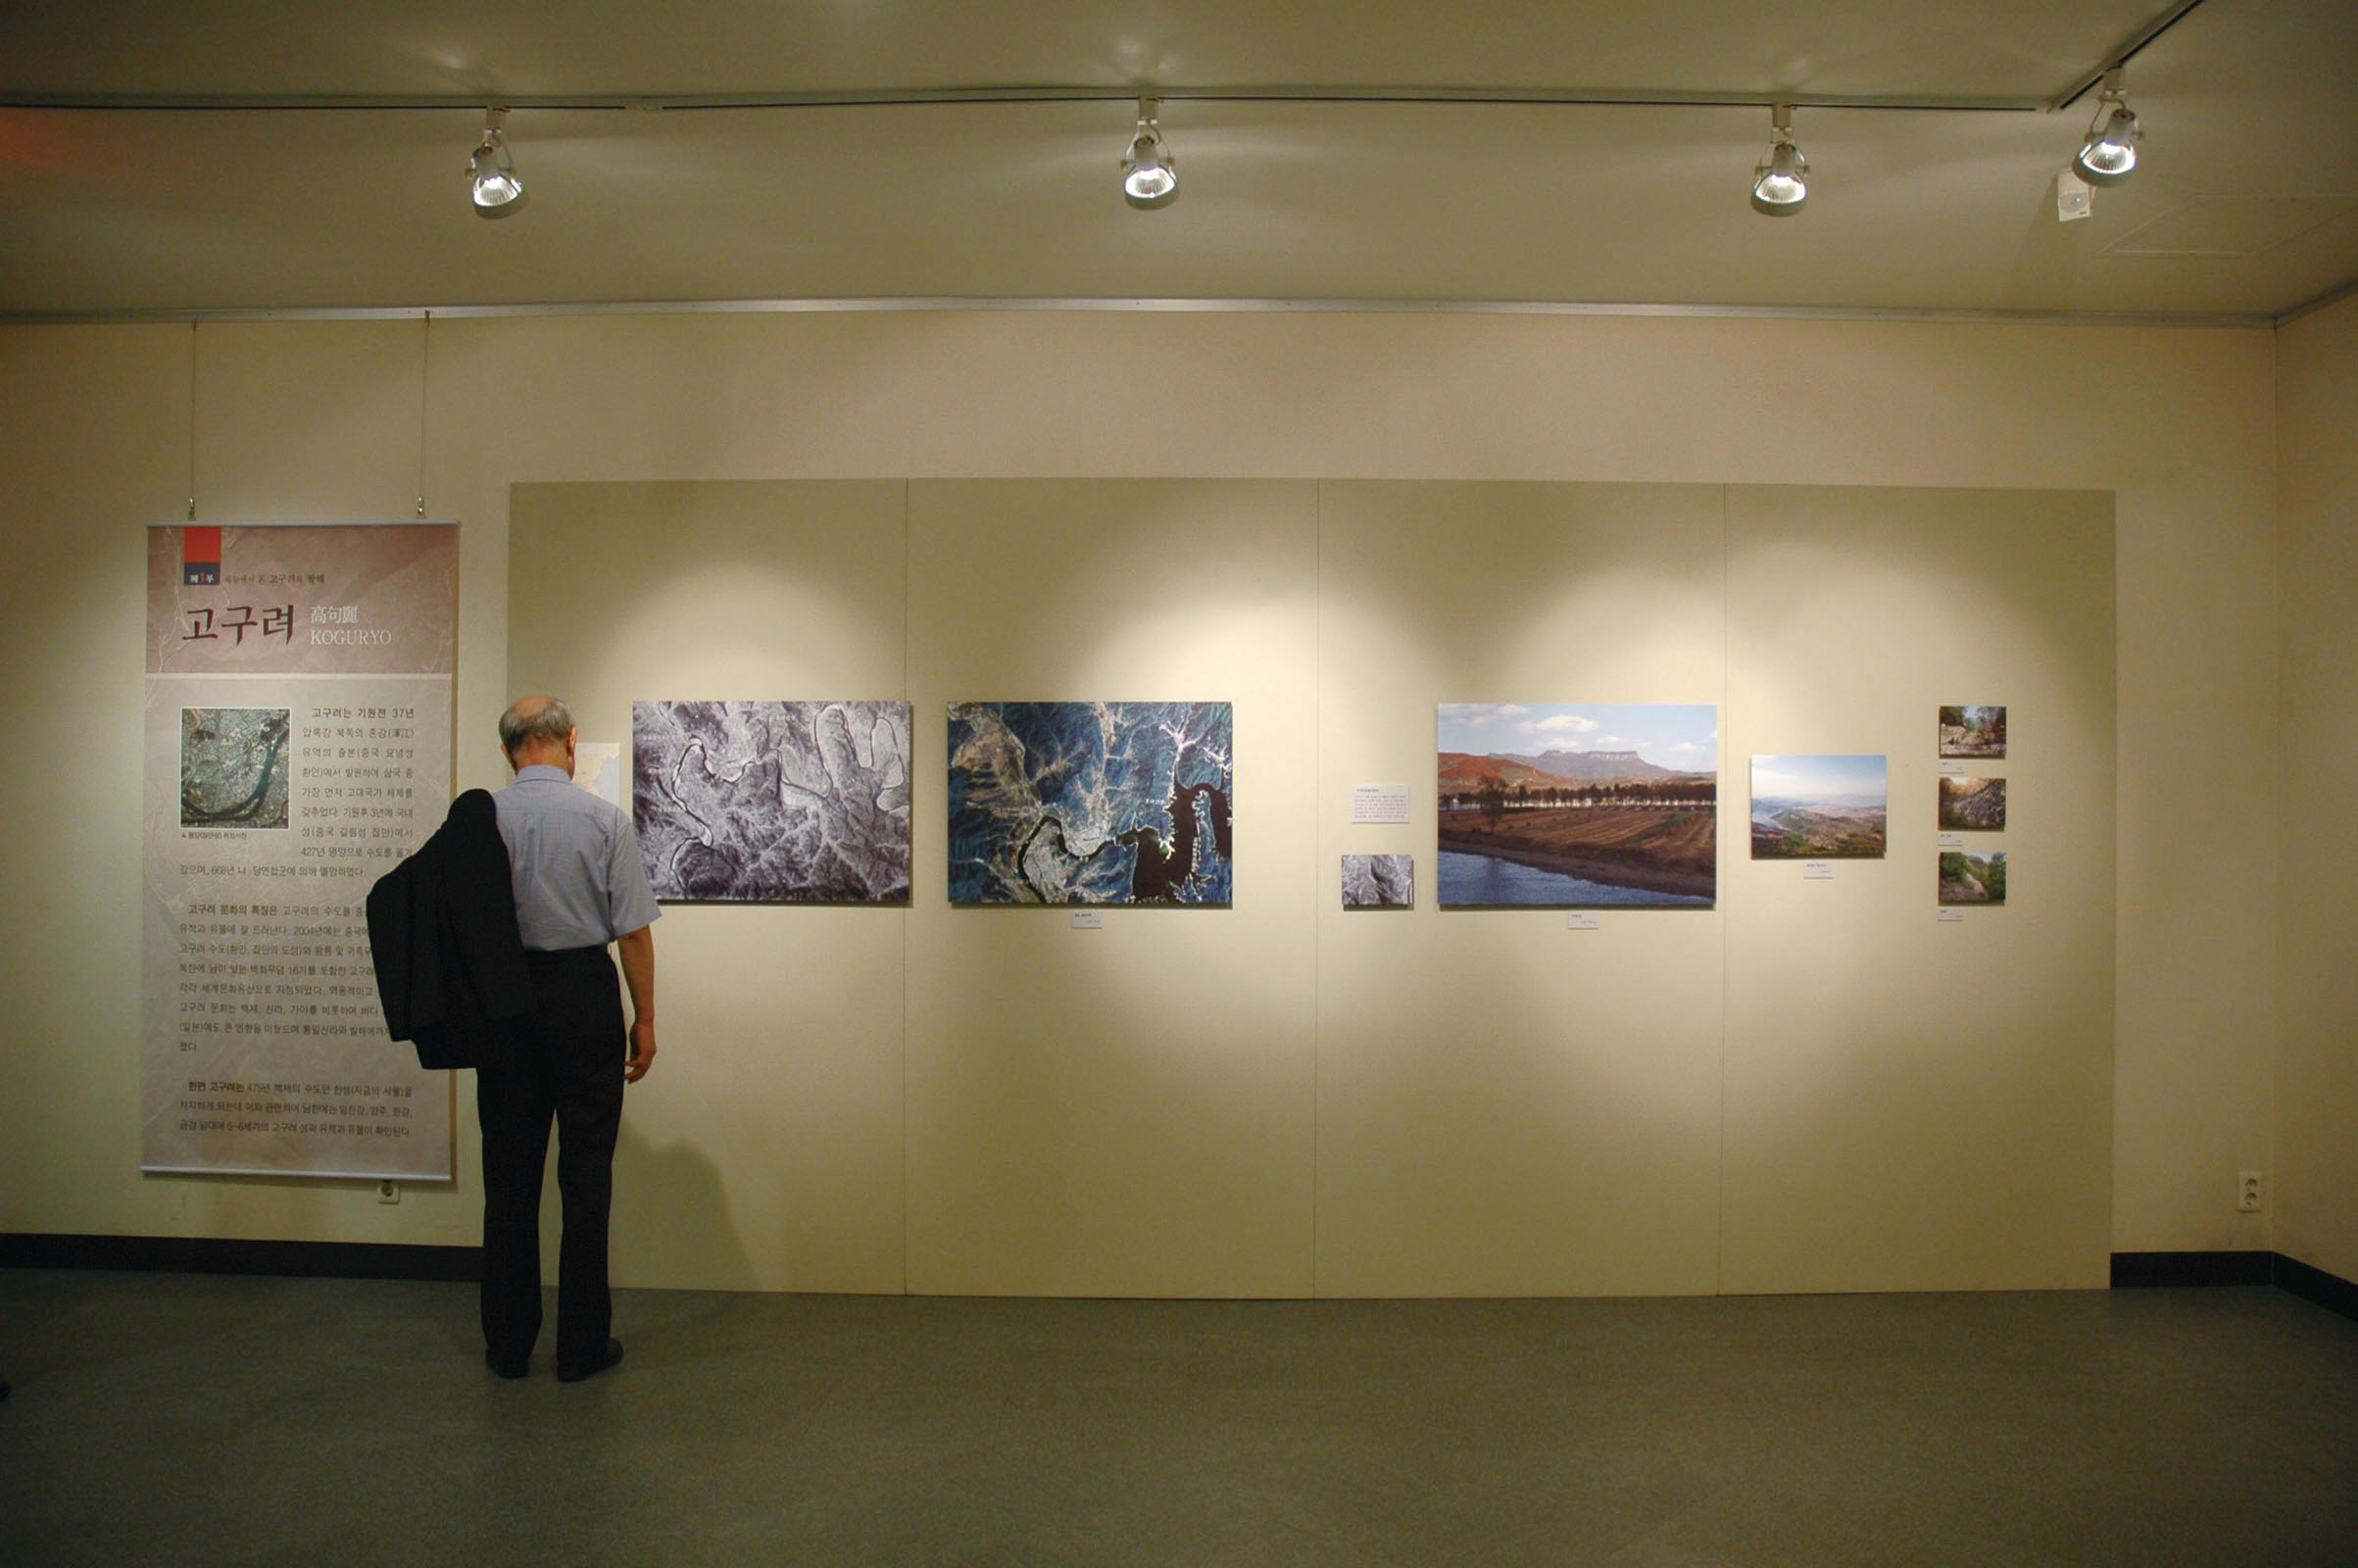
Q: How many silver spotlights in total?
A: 4